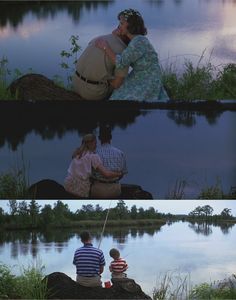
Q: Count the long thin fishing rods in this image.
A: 1